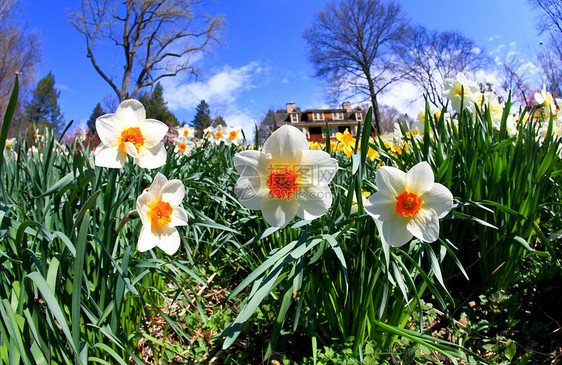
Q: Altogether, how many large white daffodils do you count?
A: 4